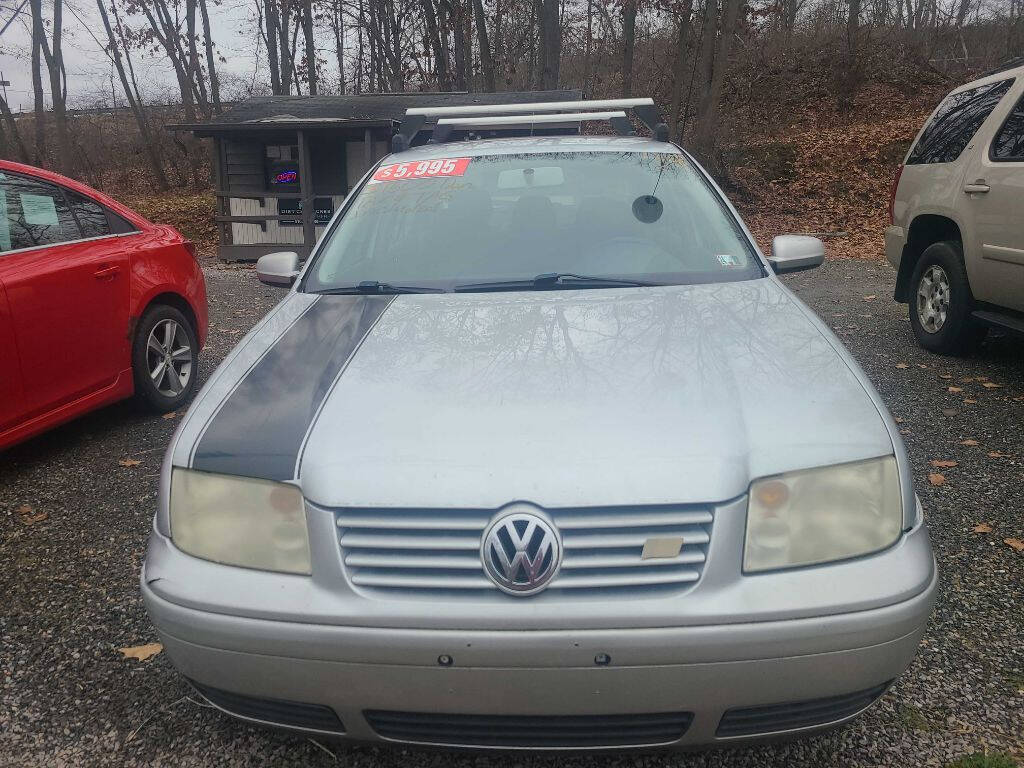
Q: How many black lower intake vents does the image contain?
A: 3